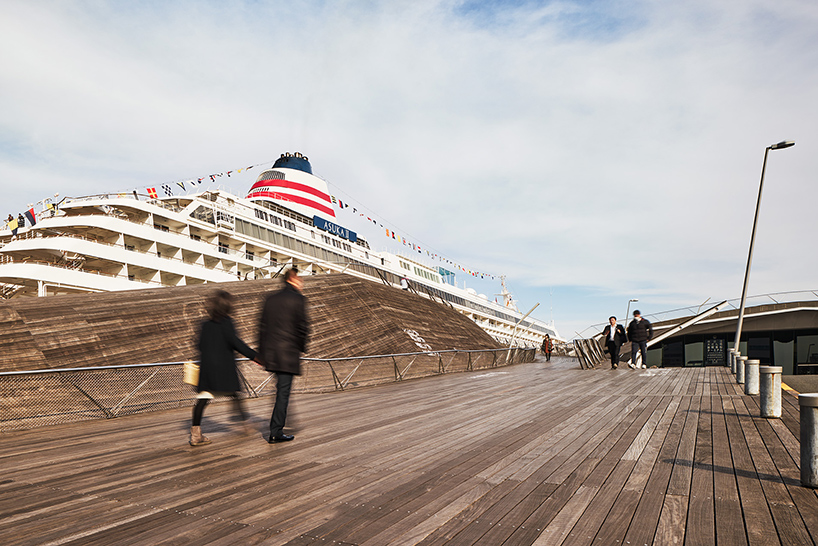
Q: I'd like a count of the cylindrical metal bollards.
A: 6